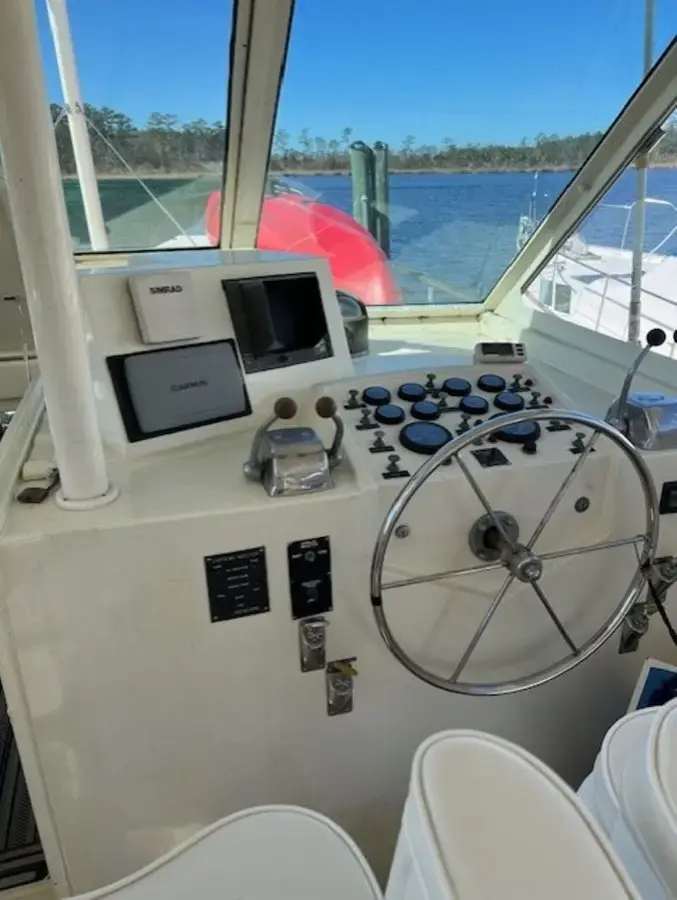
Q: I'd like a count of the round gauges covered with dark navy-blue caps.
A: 10